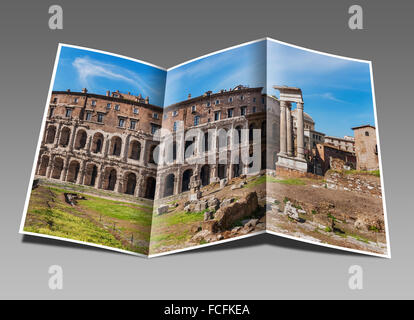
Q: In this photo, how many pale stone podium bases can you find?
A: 1